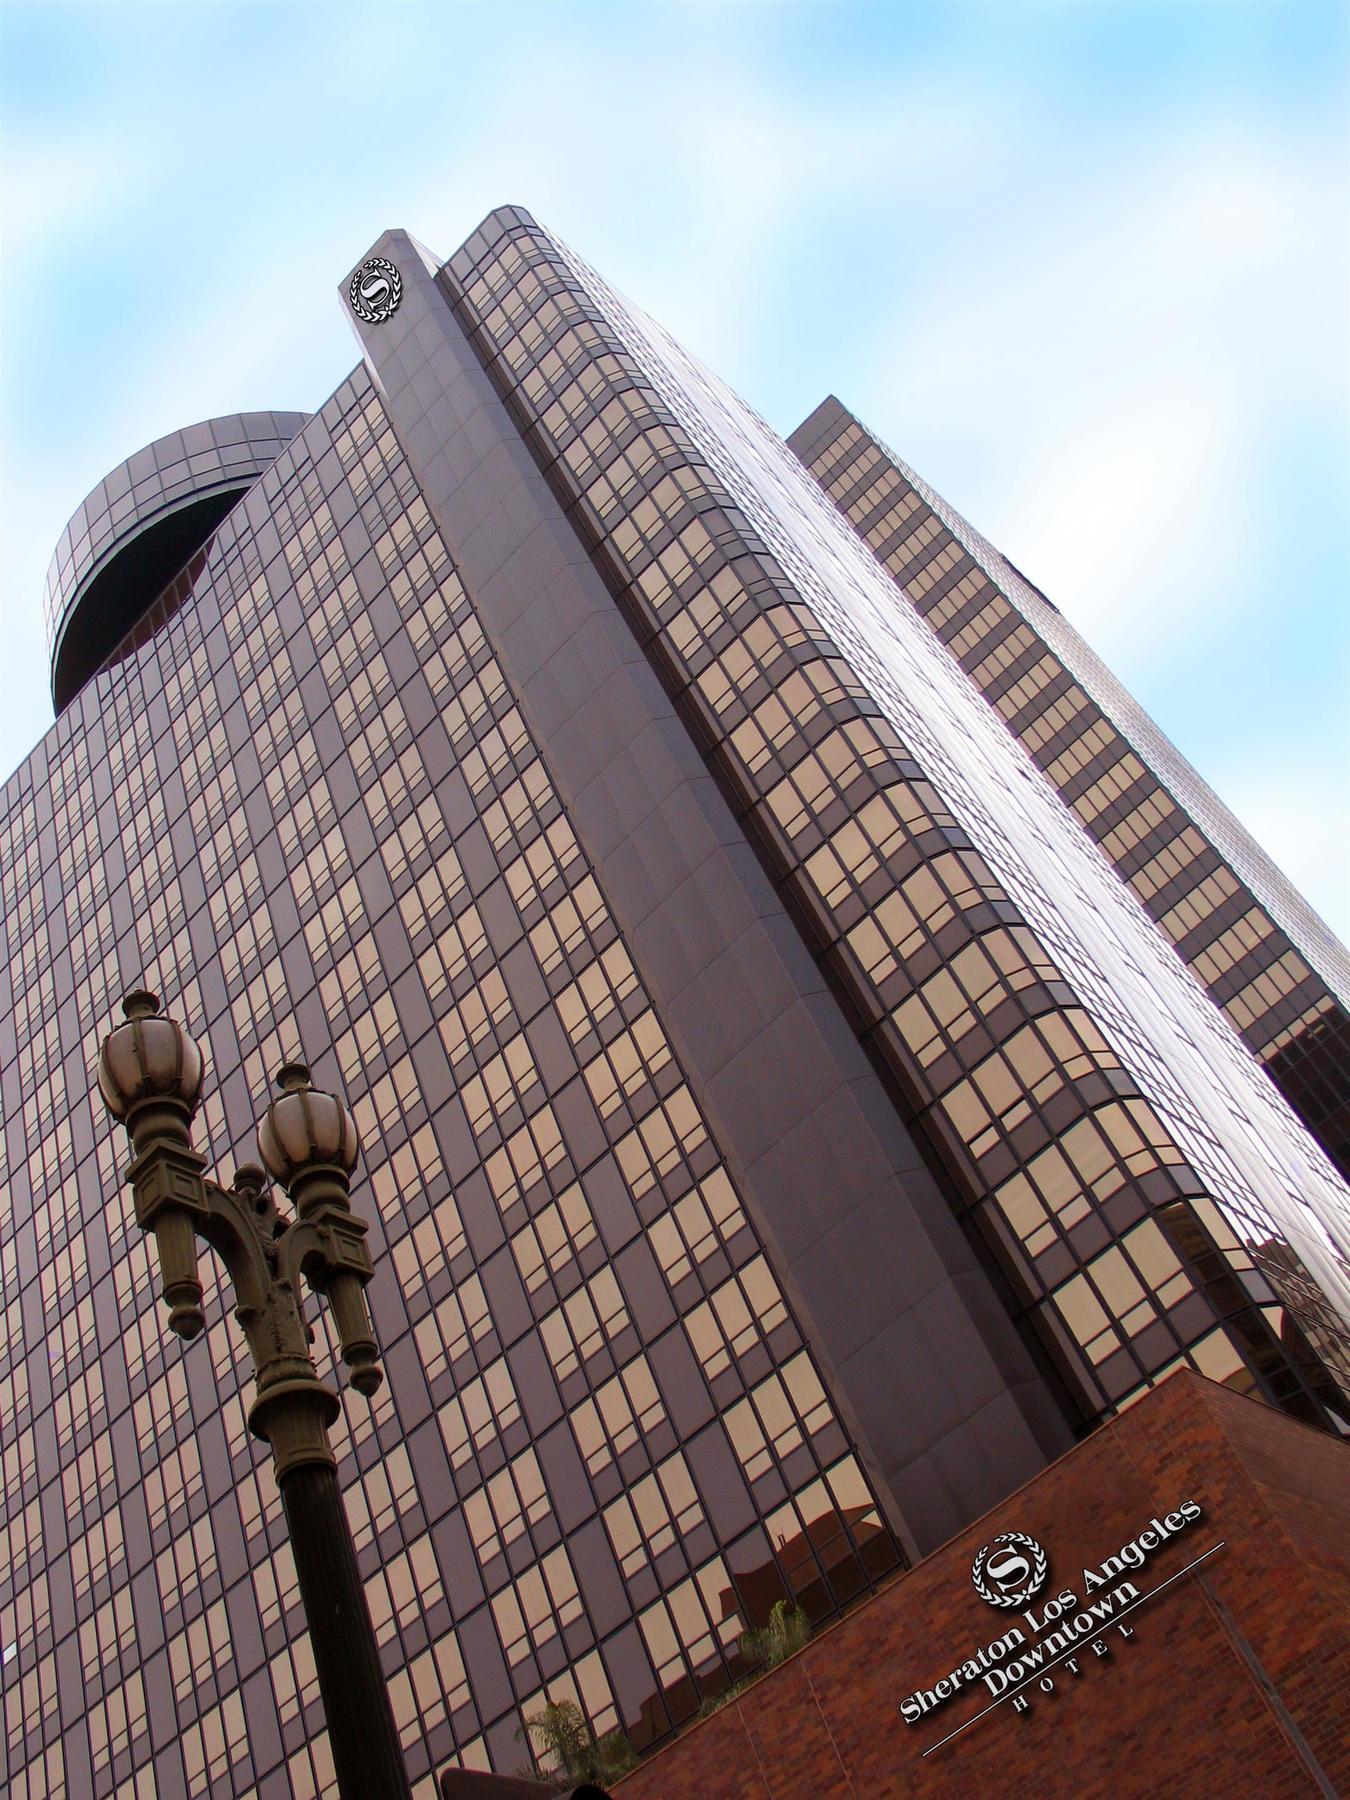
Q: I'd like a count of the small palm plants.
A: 2